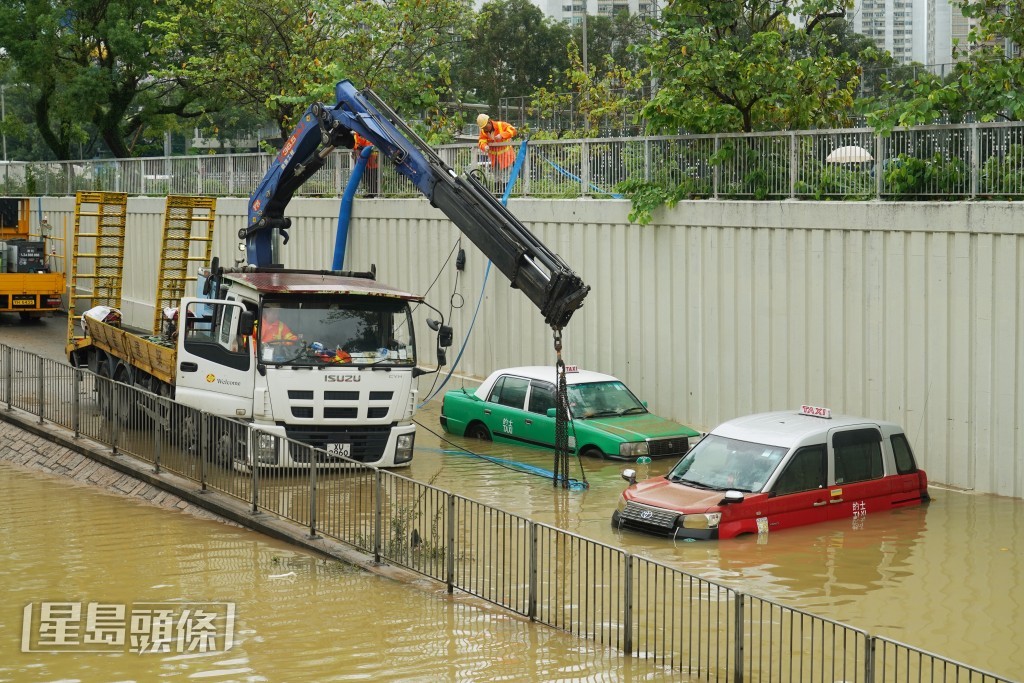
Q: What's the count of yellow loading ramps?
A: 2